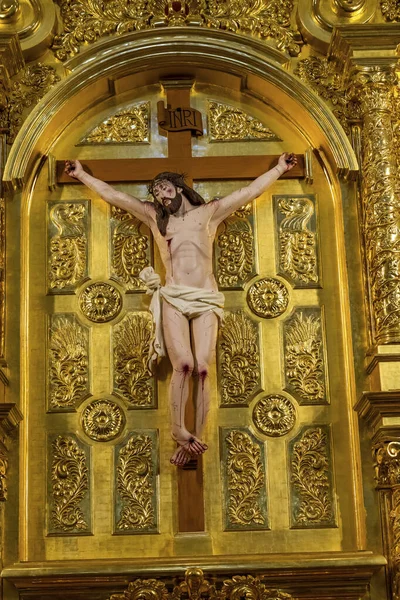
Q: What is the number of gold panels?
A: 14